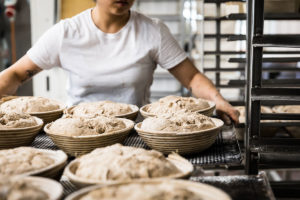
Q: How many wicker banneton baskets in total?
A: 10